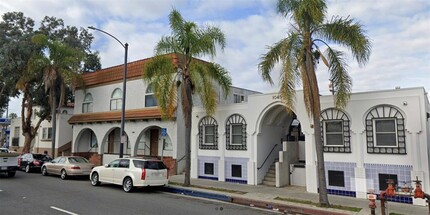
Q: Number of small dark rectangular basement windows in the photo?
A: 4